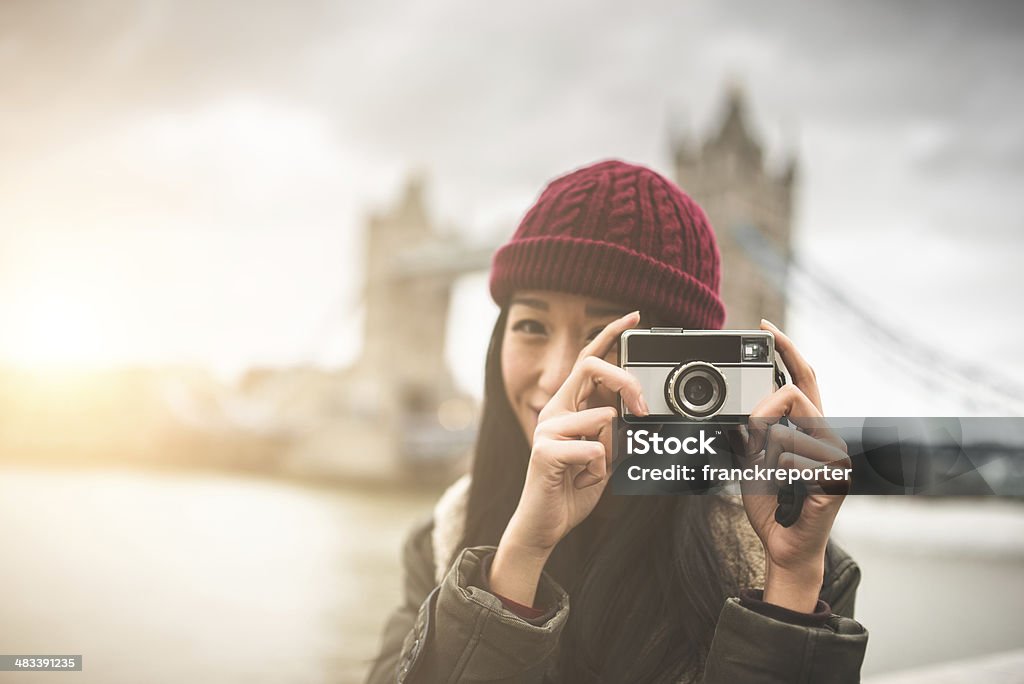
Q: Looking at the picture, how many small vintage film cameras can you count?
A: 1